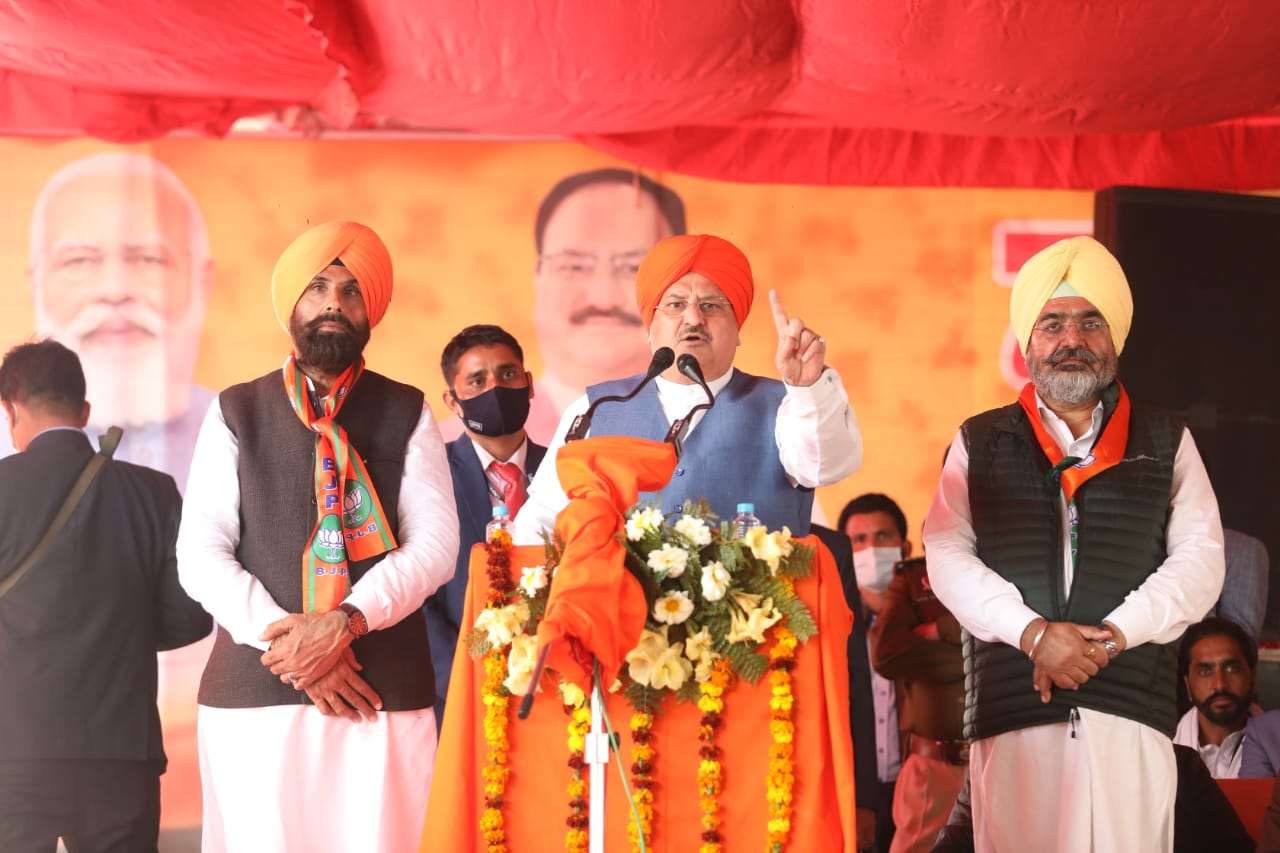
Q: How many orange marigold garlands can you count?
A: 5